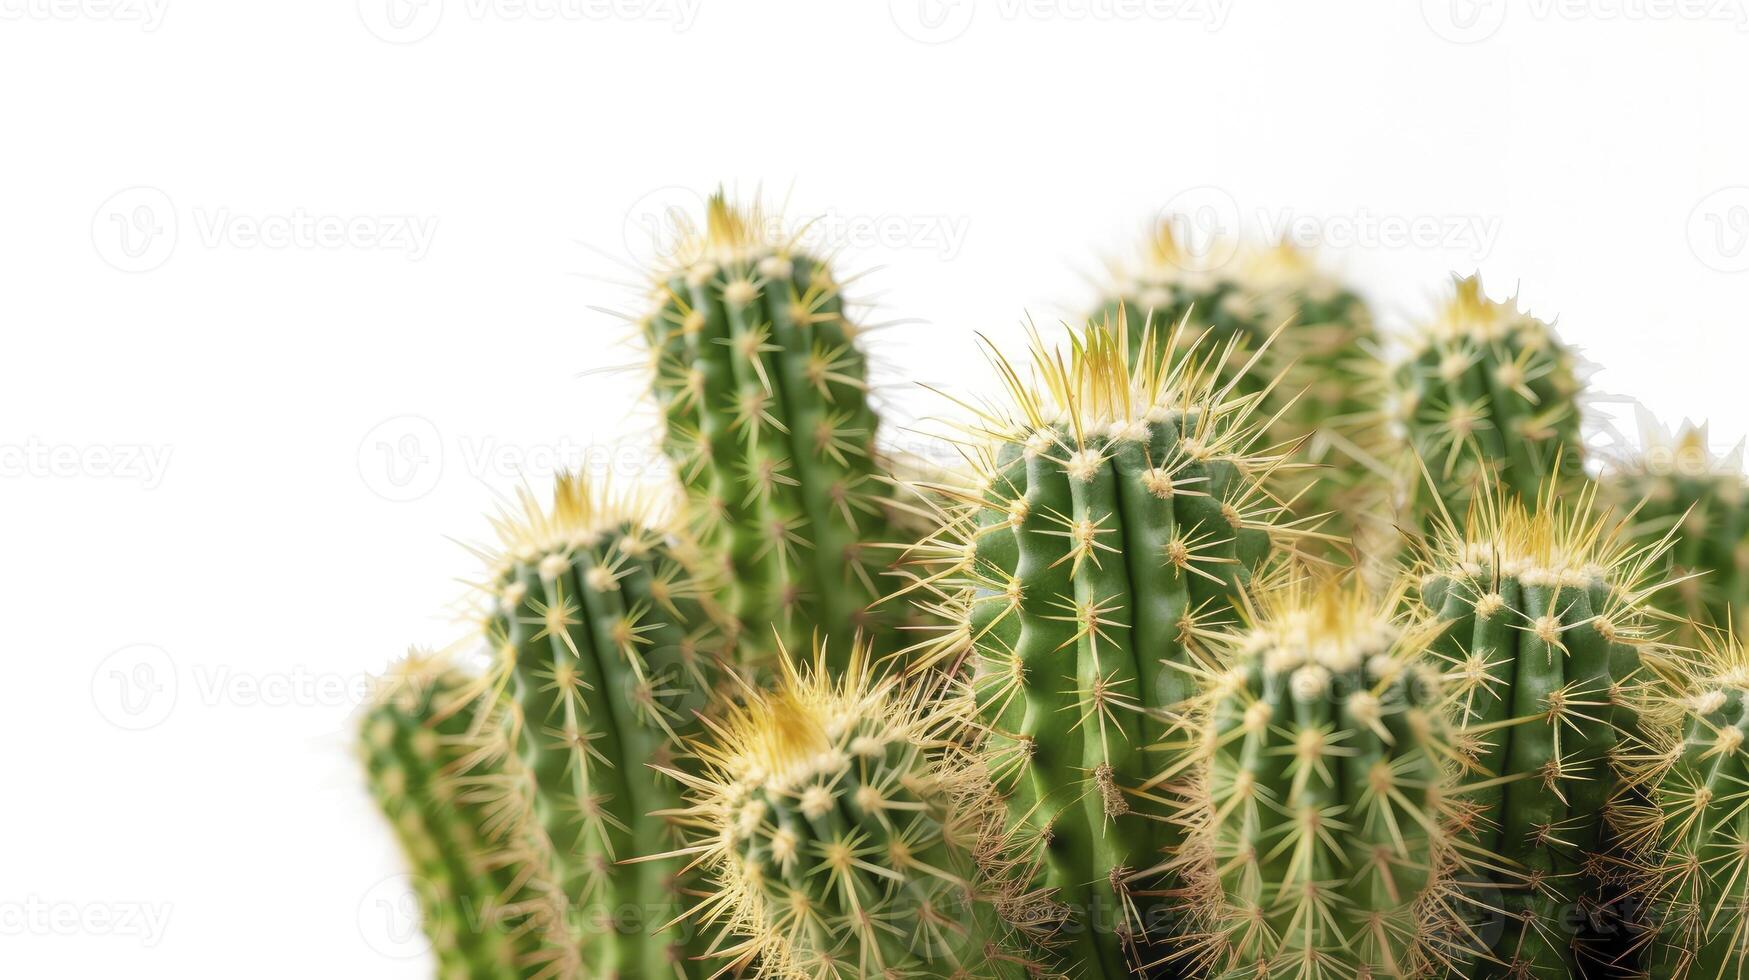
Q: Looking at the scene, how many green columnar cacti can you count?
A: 12